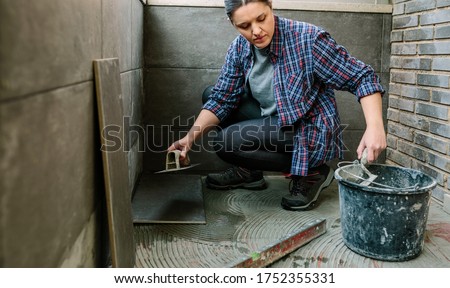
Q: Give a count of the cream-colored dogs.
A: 0